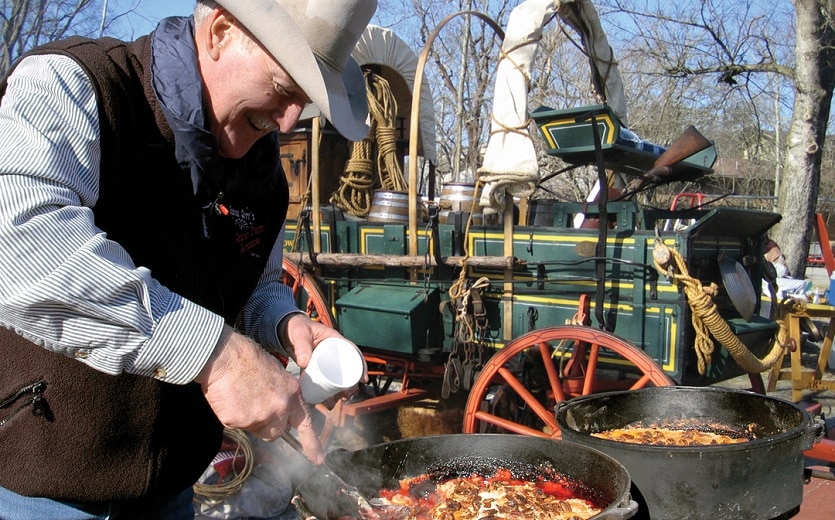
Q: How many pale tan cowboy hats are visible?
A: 1